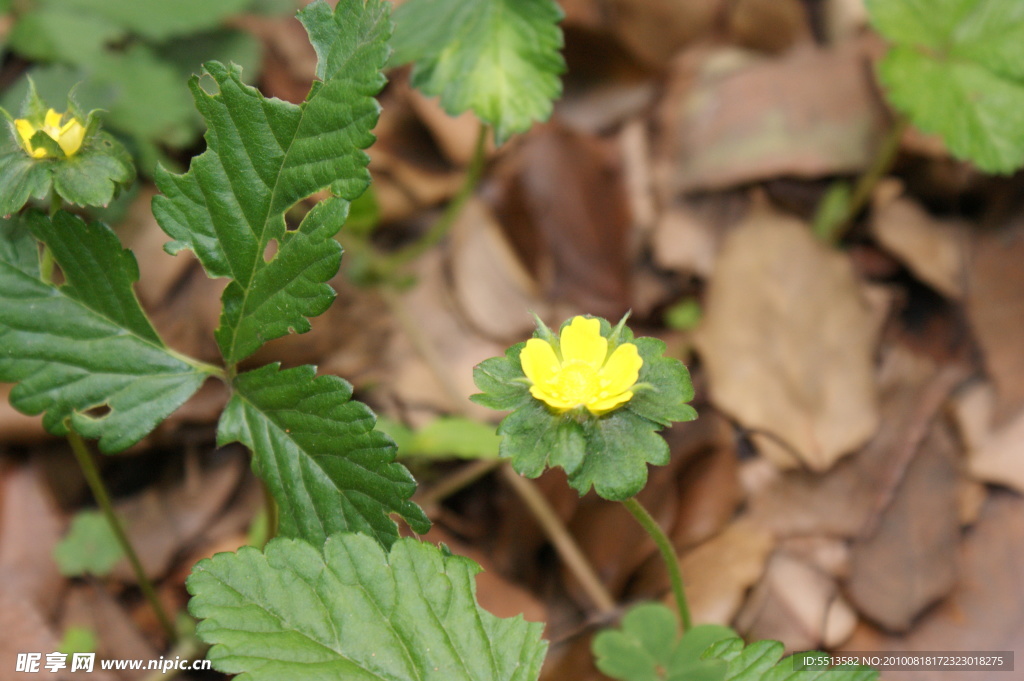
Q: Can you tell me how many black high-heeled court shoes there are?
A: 0